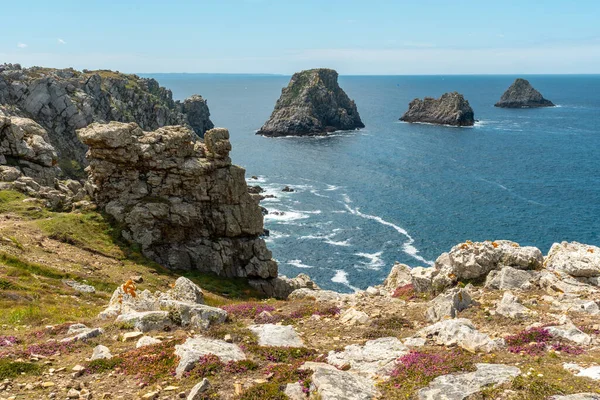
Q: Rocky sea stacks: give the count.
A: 3